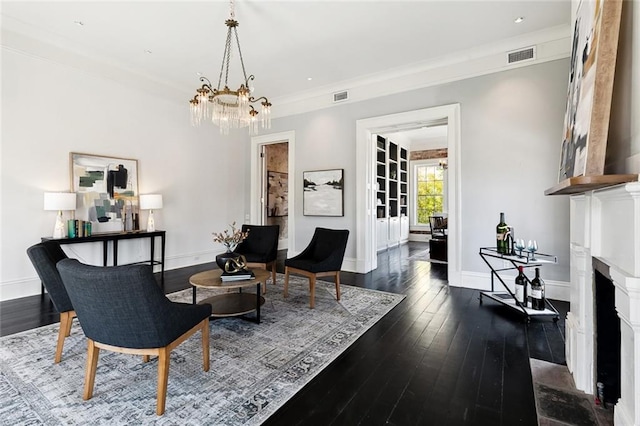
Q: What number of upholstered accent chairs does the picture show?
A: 4